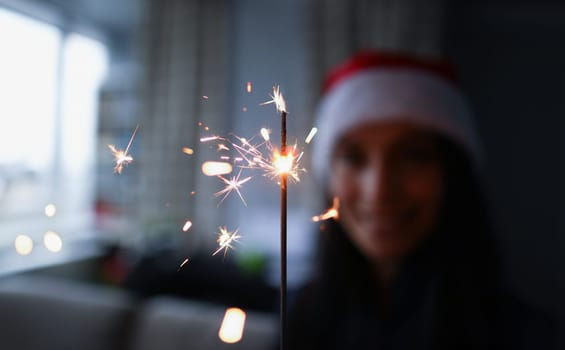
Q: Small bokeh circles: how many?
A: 3